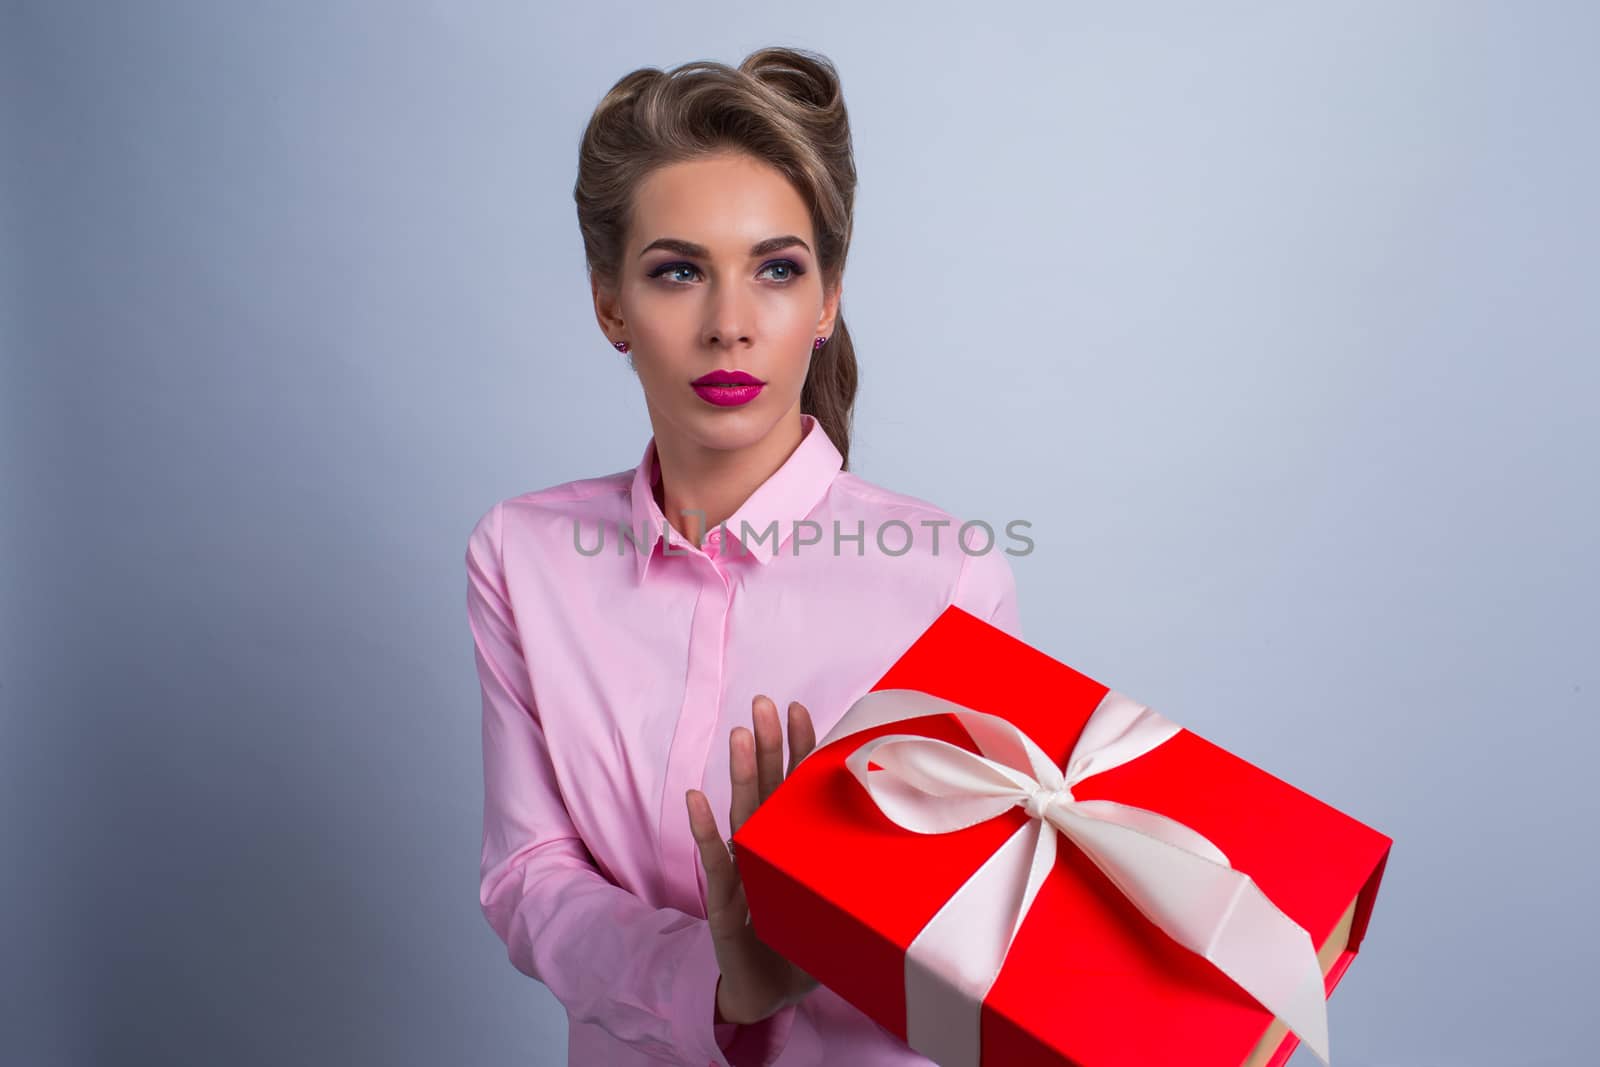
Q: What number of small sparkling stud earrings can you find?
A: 2